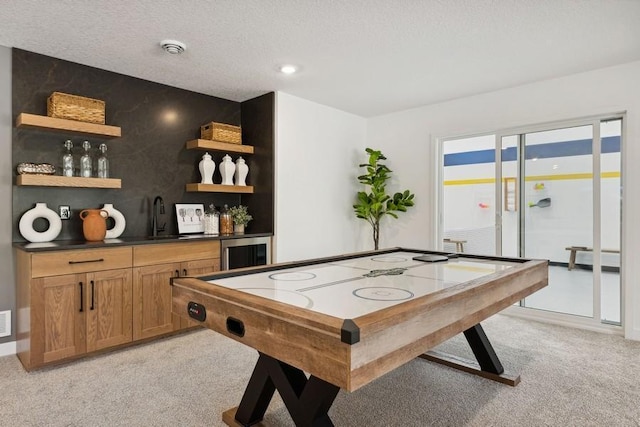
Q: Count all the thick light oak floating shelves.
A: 4